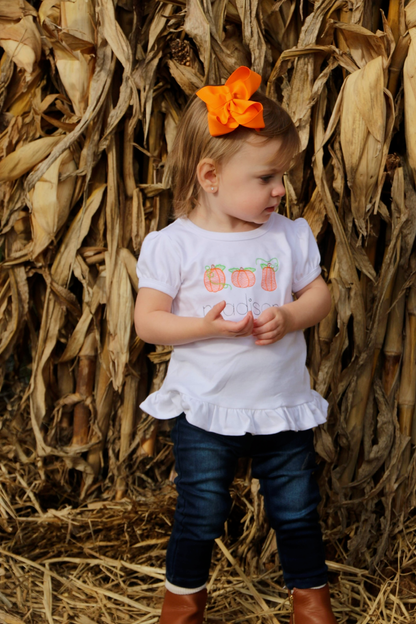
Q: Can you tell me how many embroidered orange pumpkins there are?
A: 3